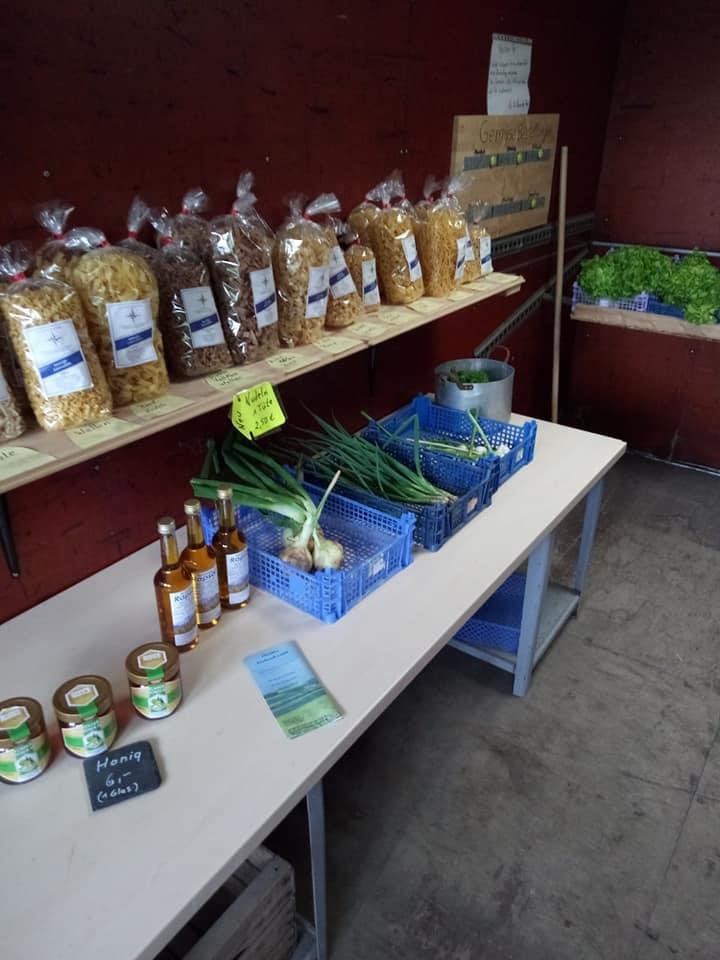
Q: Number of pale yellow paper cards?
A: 12